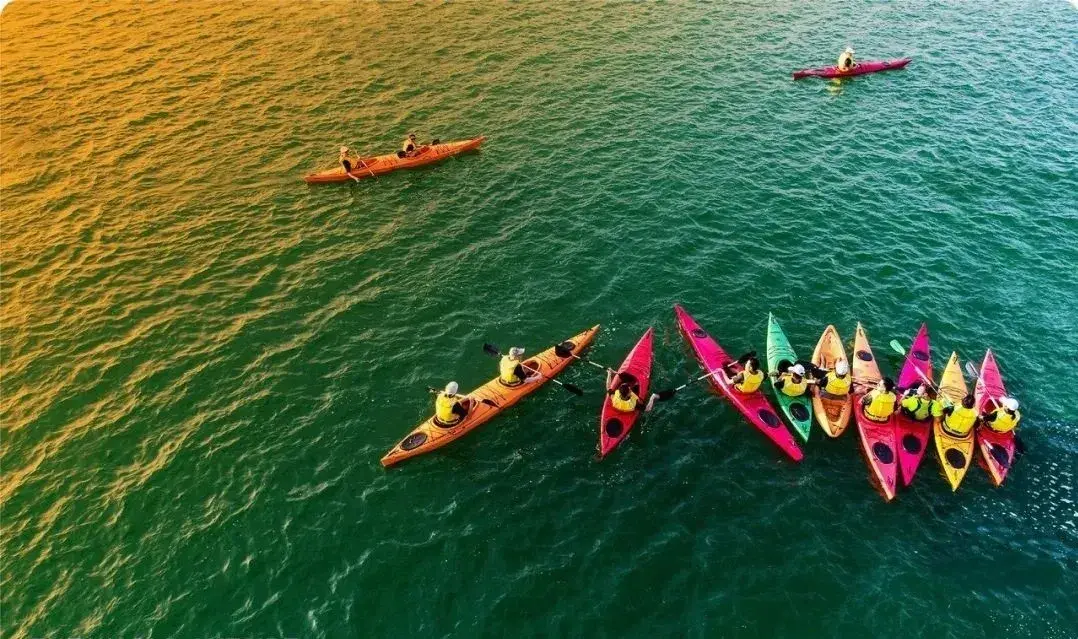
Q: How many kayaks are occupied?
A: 11